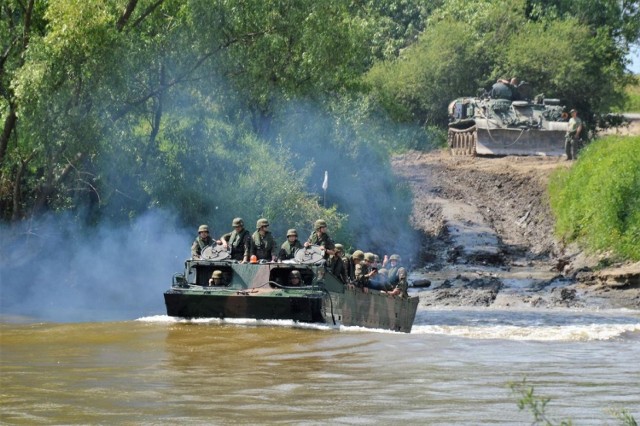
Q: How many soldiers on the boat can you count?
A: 12